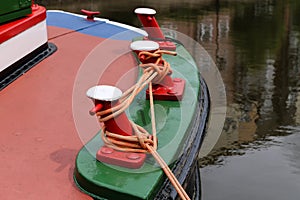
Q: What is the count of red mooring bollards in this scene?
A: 3